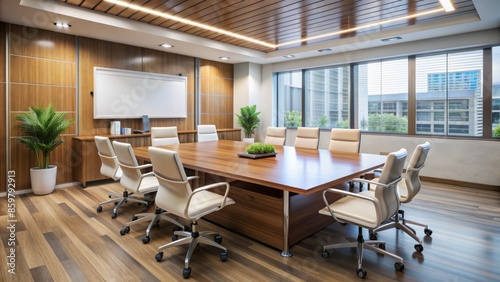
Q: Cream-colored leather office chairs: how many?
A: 10